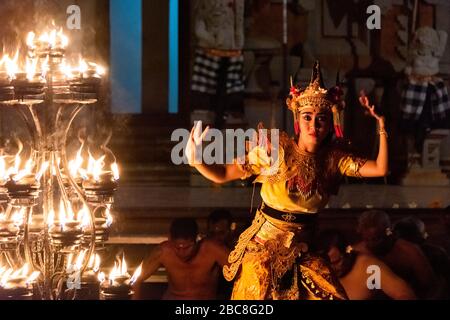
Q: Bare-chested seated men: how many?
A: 5